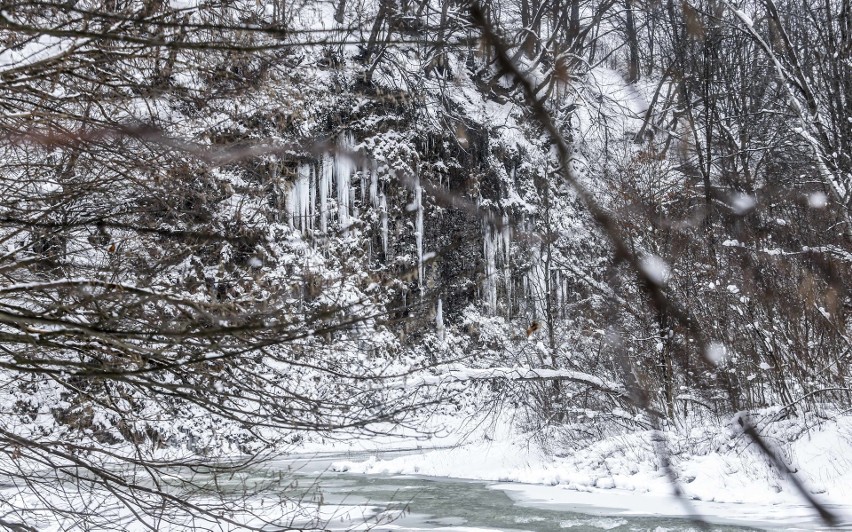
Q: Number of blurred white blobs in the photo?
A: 4